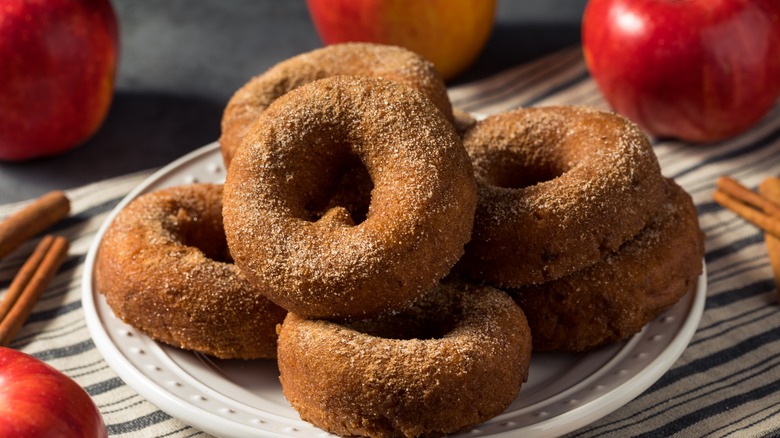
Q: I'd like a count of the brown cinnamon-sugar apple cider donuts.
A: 6